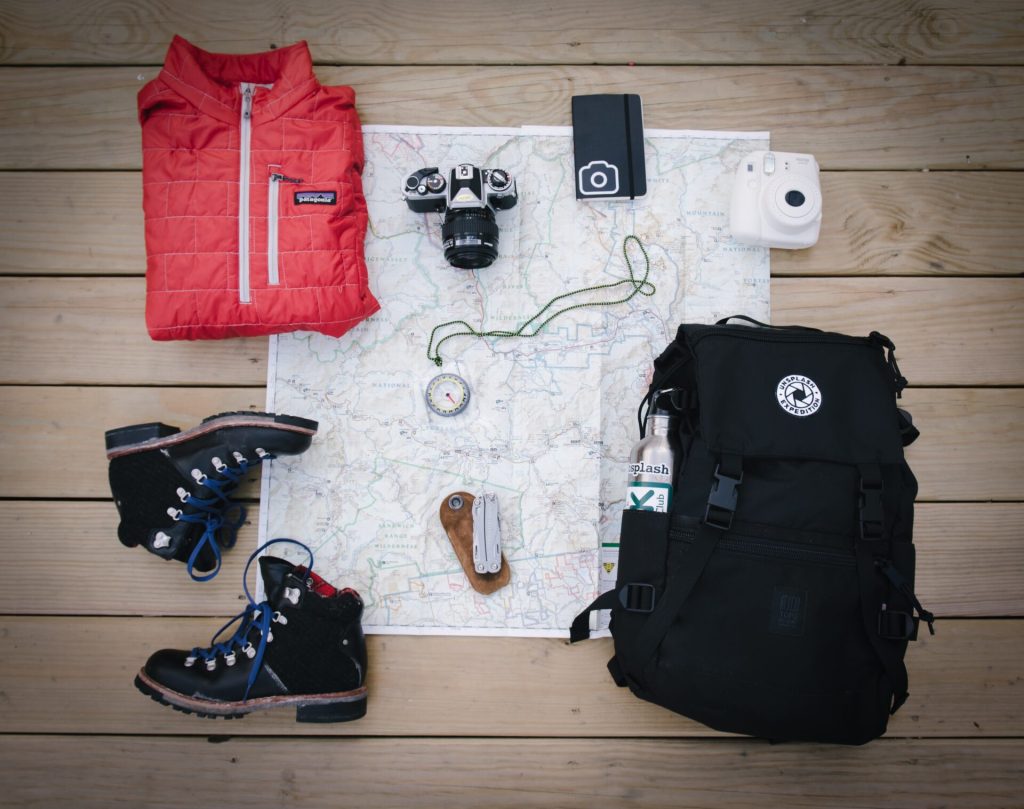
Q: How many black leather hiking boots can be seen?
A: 2